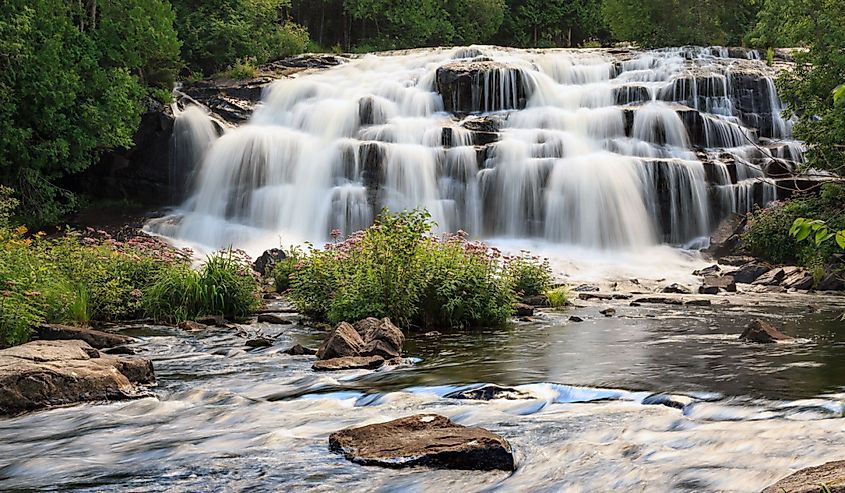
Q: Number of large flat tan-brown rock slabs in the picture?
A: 3